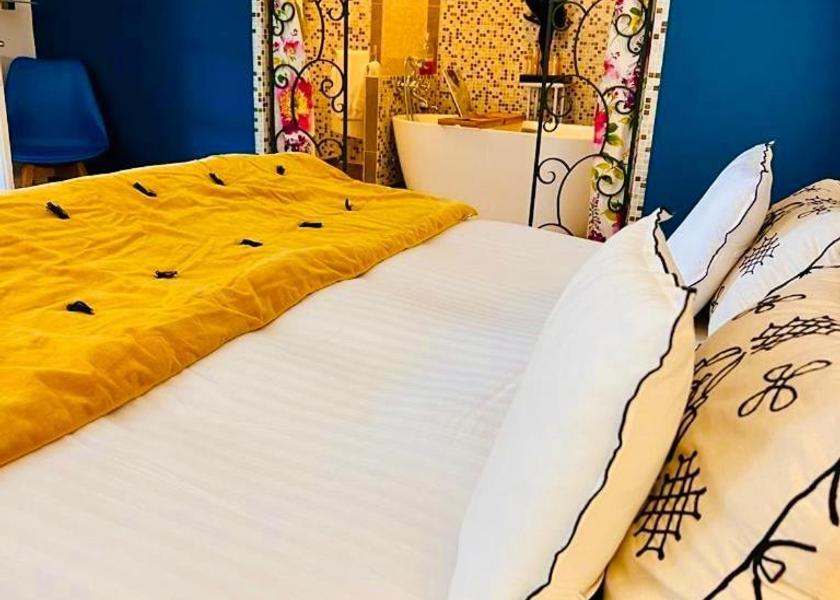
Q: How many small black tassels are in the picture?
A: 9